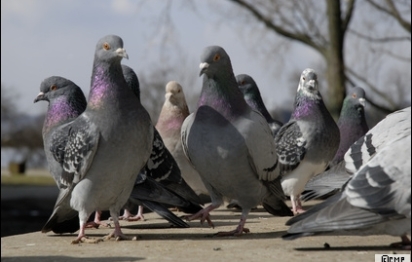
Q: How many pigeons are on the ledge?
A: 10